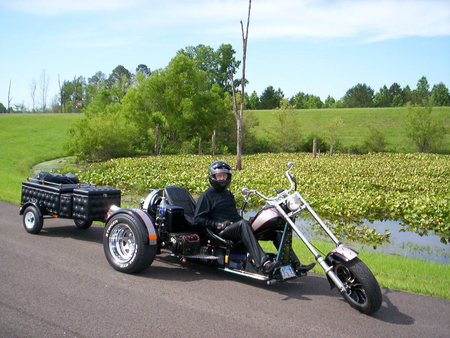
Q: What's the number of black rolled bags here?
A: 1